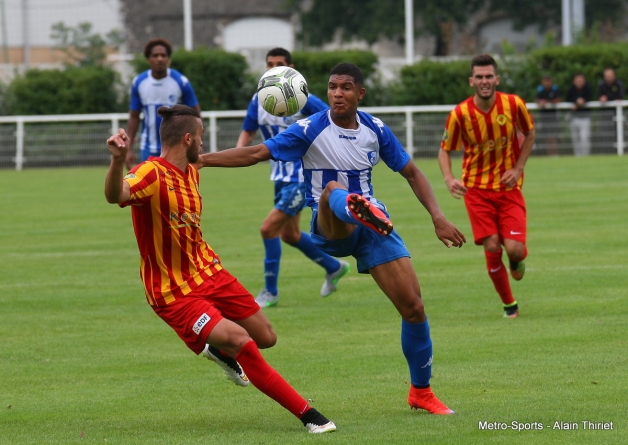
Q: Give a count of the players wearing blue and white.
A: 3